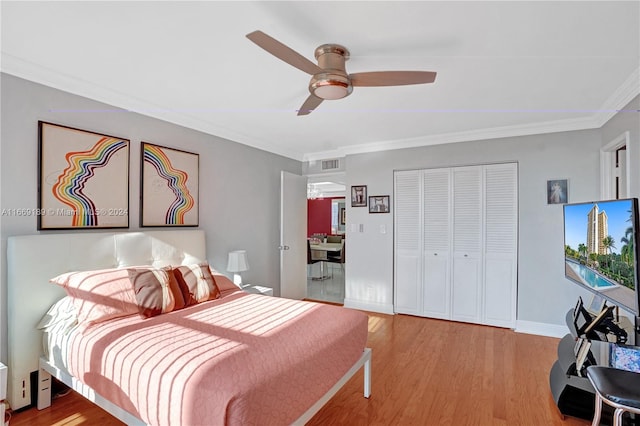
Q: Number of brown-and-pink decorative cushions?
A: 2